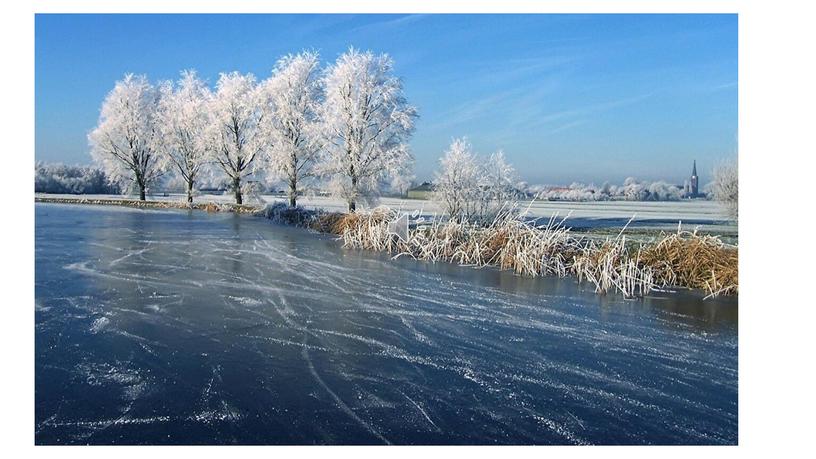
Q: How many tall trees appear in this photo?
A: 5